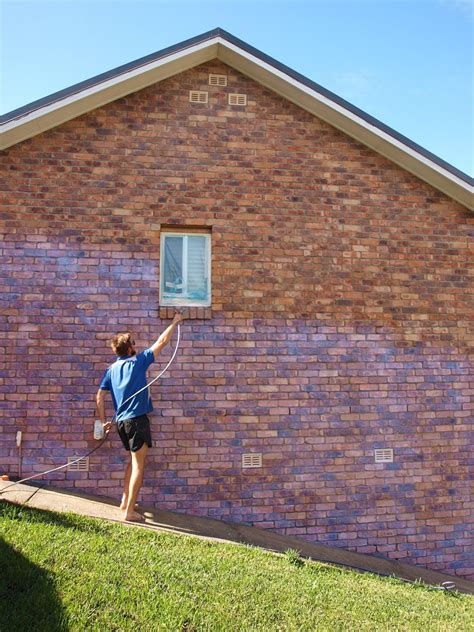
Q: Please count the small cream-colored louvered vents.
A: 6